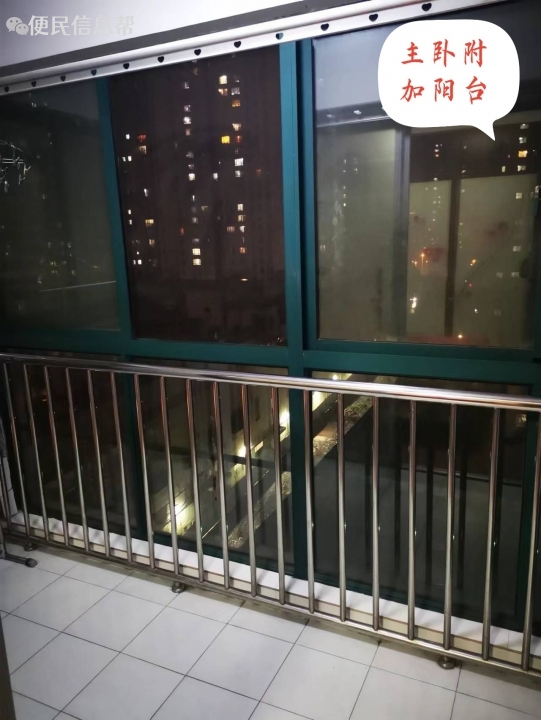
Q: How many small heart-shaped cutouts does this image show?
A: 12